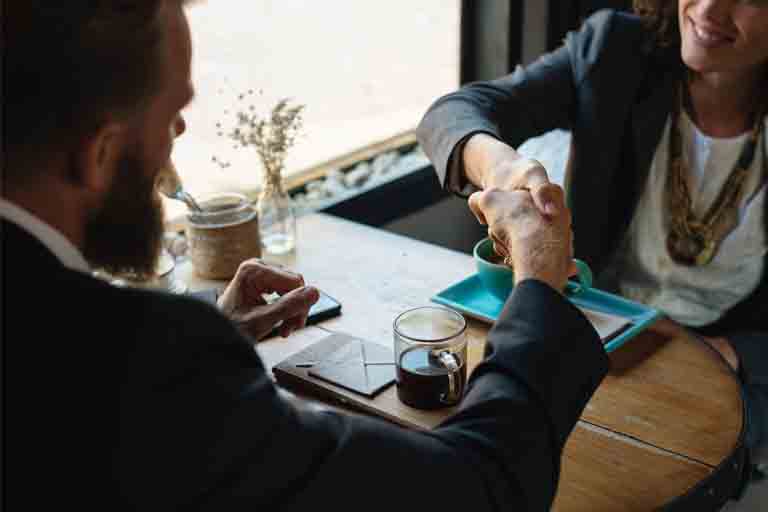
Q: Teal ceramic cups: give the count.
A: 1